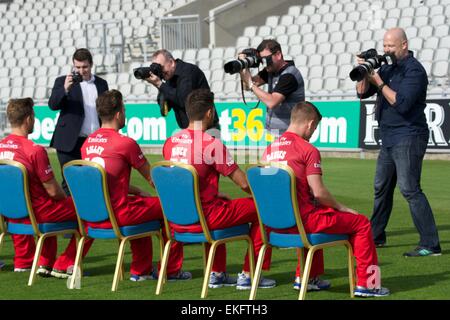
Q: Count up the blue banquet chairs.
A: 4